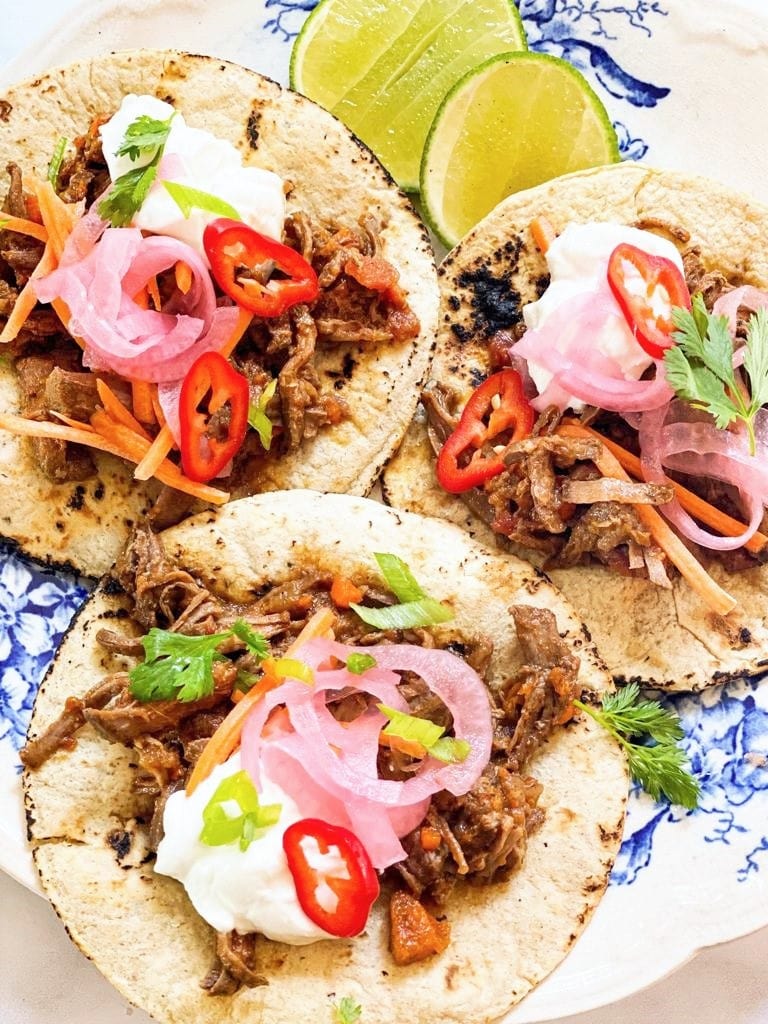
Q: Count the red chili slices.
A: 5